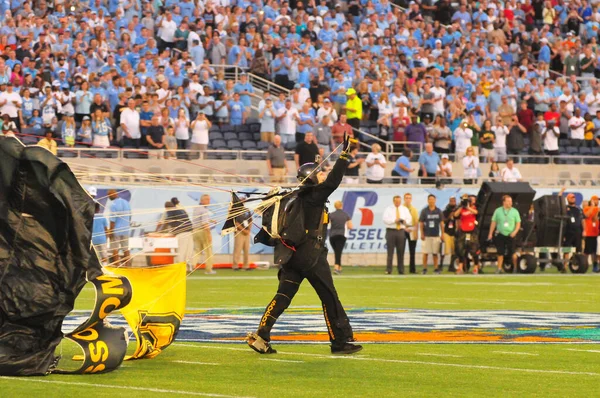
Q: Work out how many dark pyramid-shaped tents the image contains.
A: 0